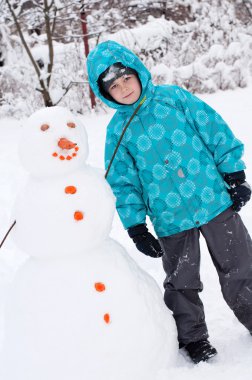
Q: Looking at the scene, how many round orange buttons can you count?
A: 4